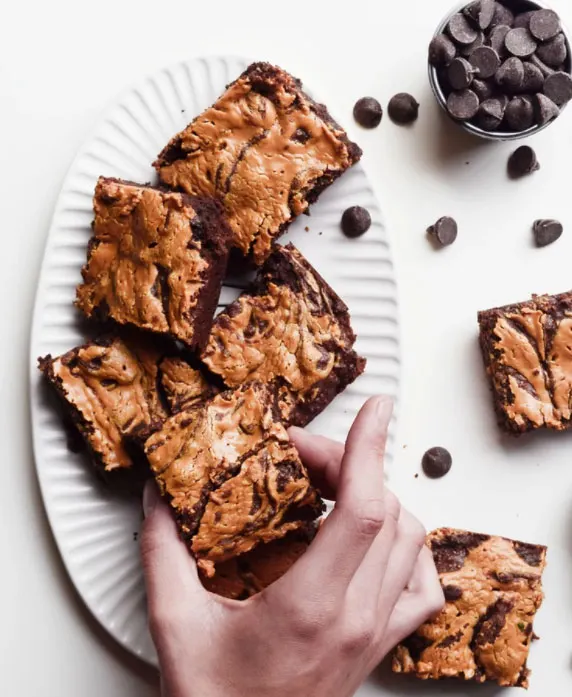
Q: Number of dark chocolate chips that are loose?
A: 7